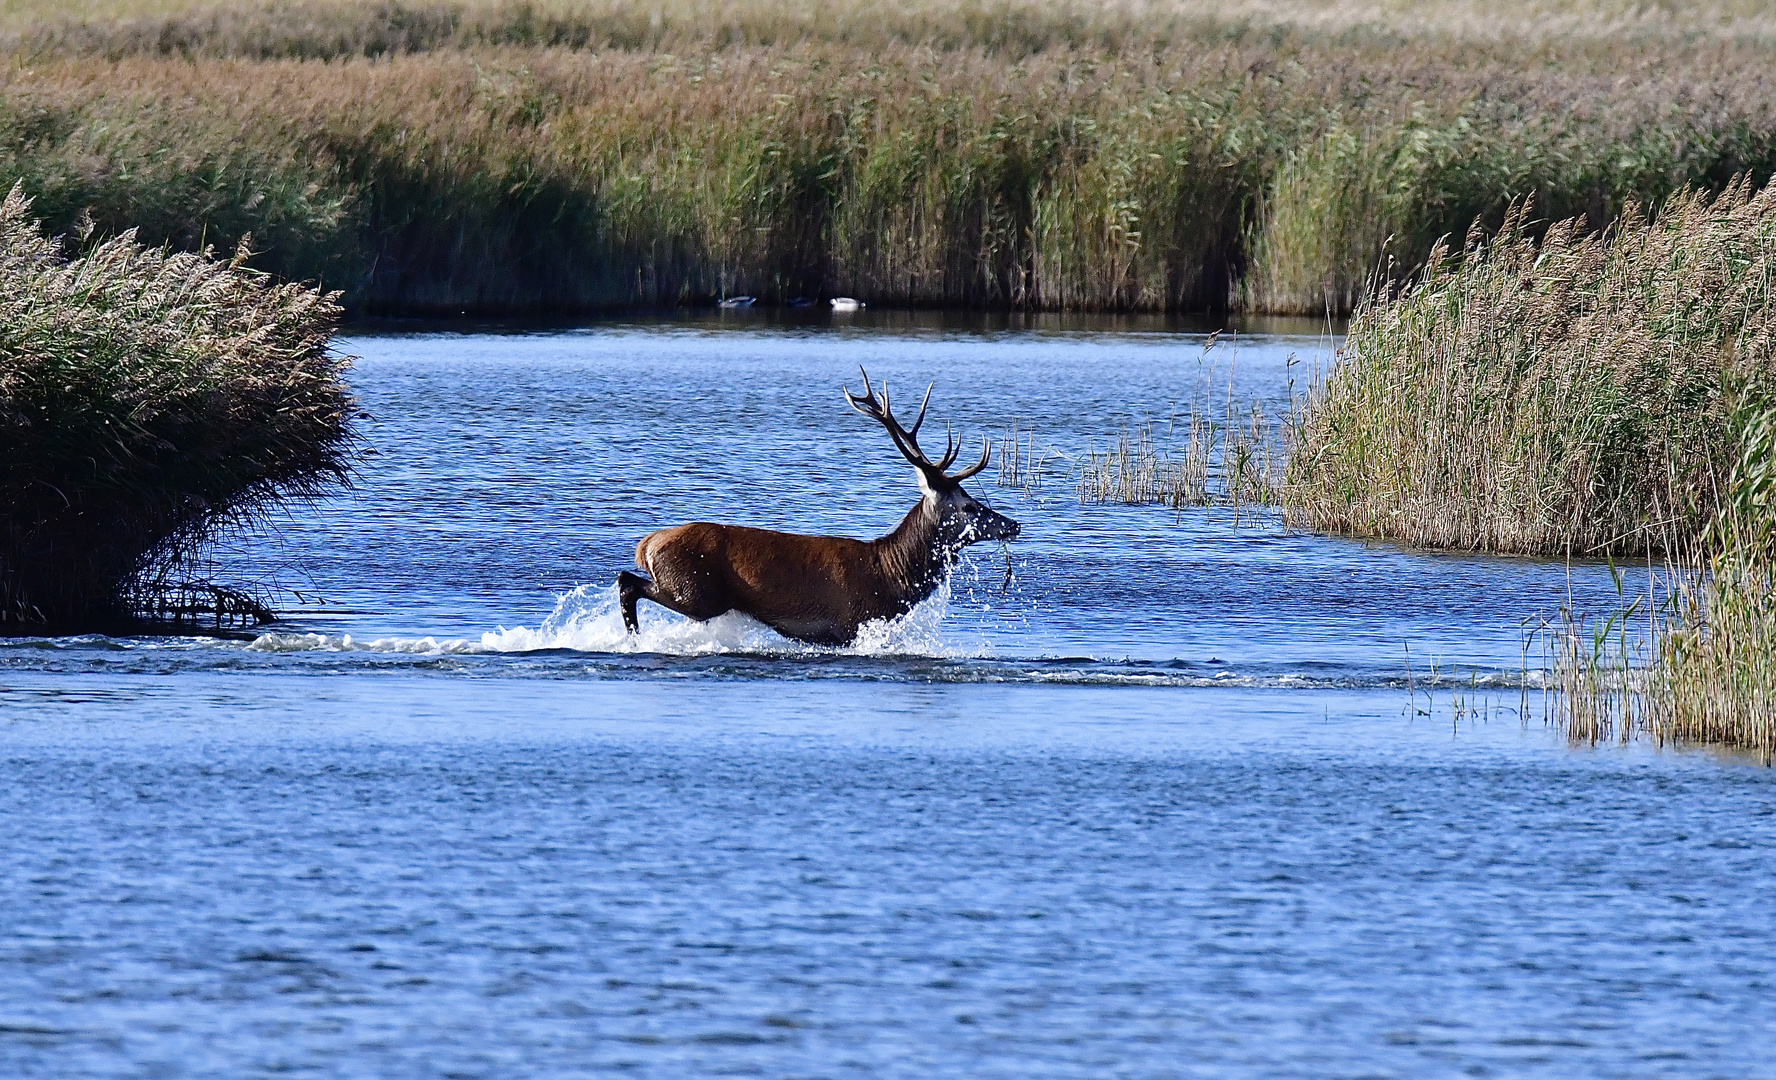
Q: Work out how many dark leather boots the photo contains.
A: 0